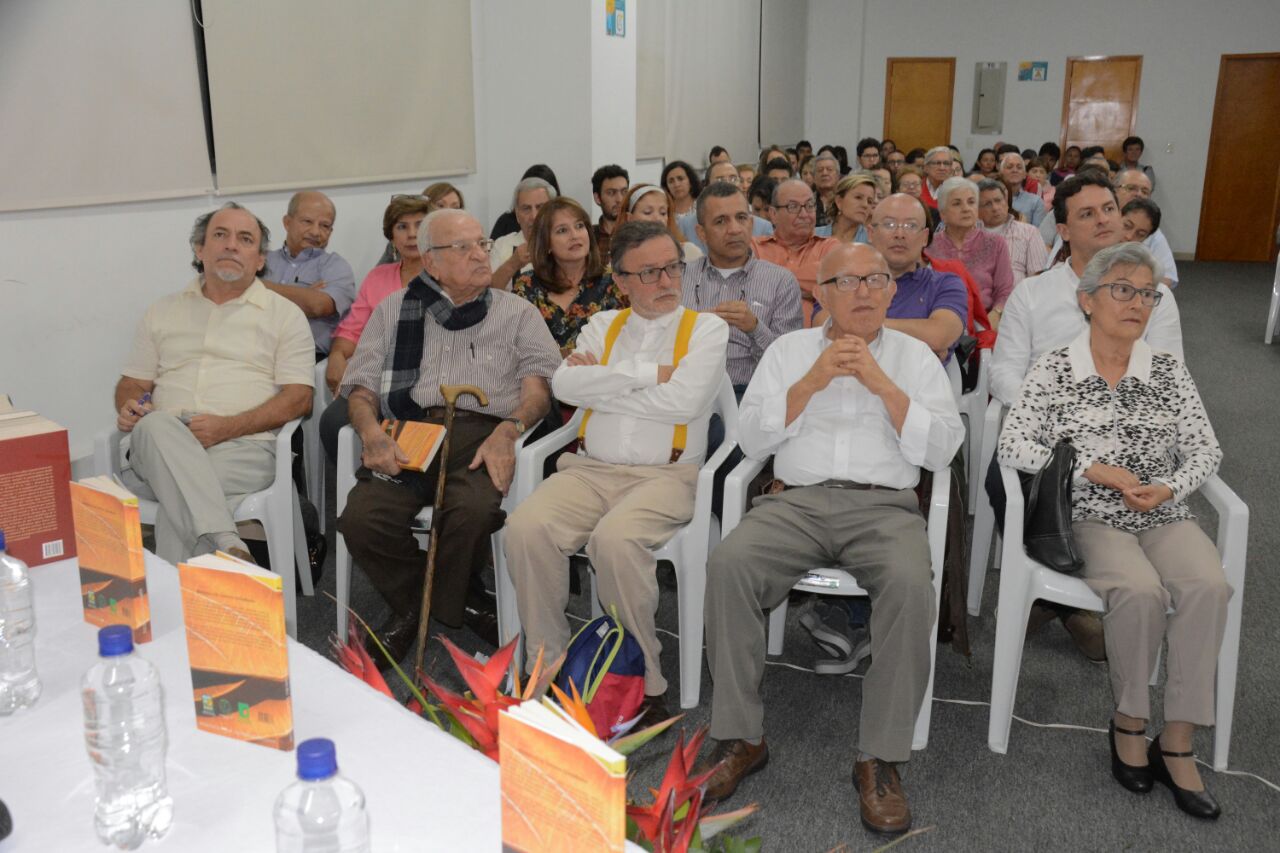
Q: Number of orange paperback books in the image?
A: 4